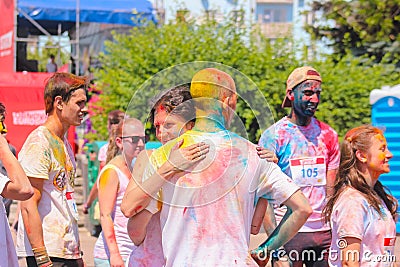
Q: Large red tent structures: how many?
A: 1